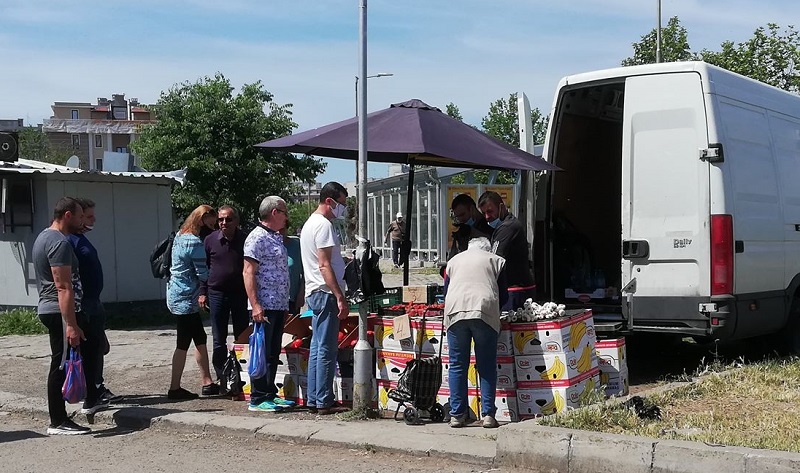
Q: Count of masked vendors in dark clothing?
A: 2